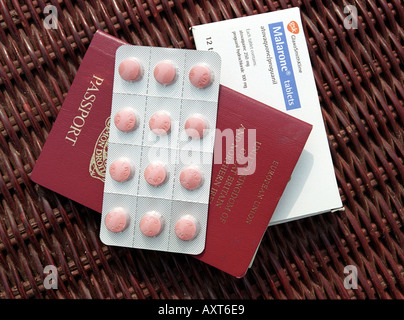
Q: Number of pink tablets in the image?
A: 12